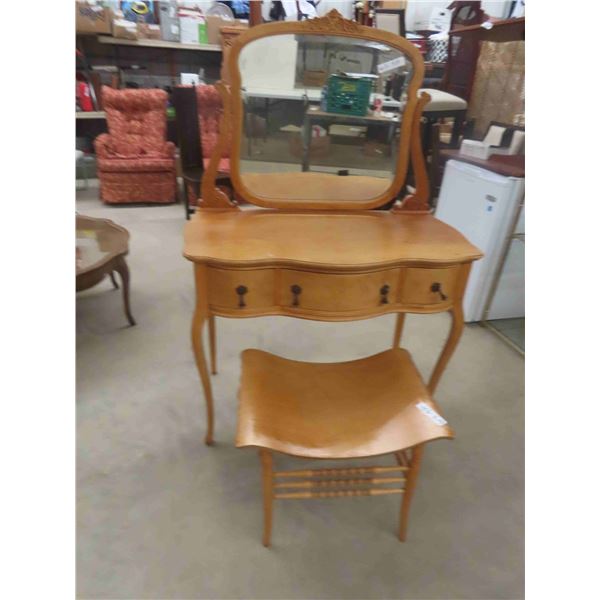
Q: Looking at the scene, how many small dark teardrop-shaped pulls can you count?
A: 4